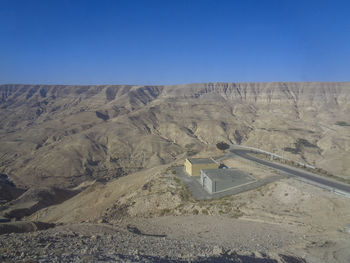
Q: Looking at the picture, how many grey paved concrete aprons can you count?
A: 1